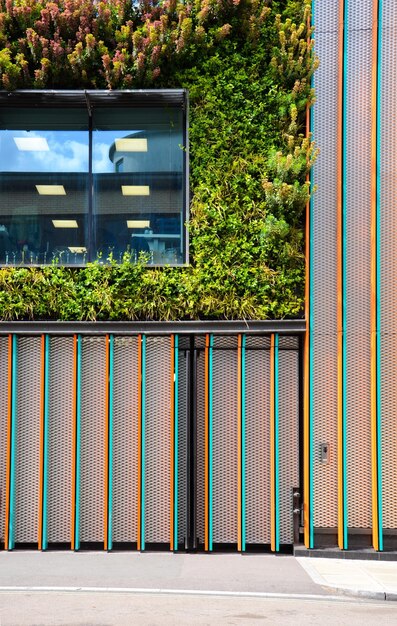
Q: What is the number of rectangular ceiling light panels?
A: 7